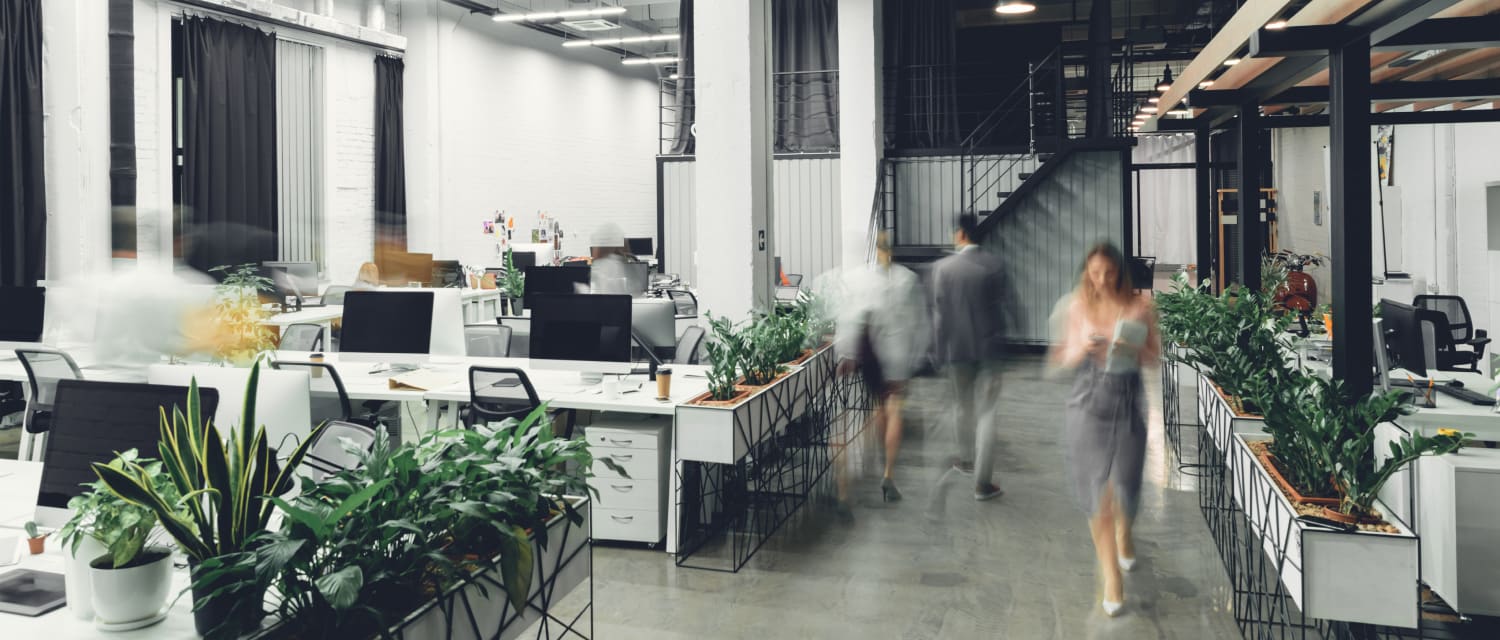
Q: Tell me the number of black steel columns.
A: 3